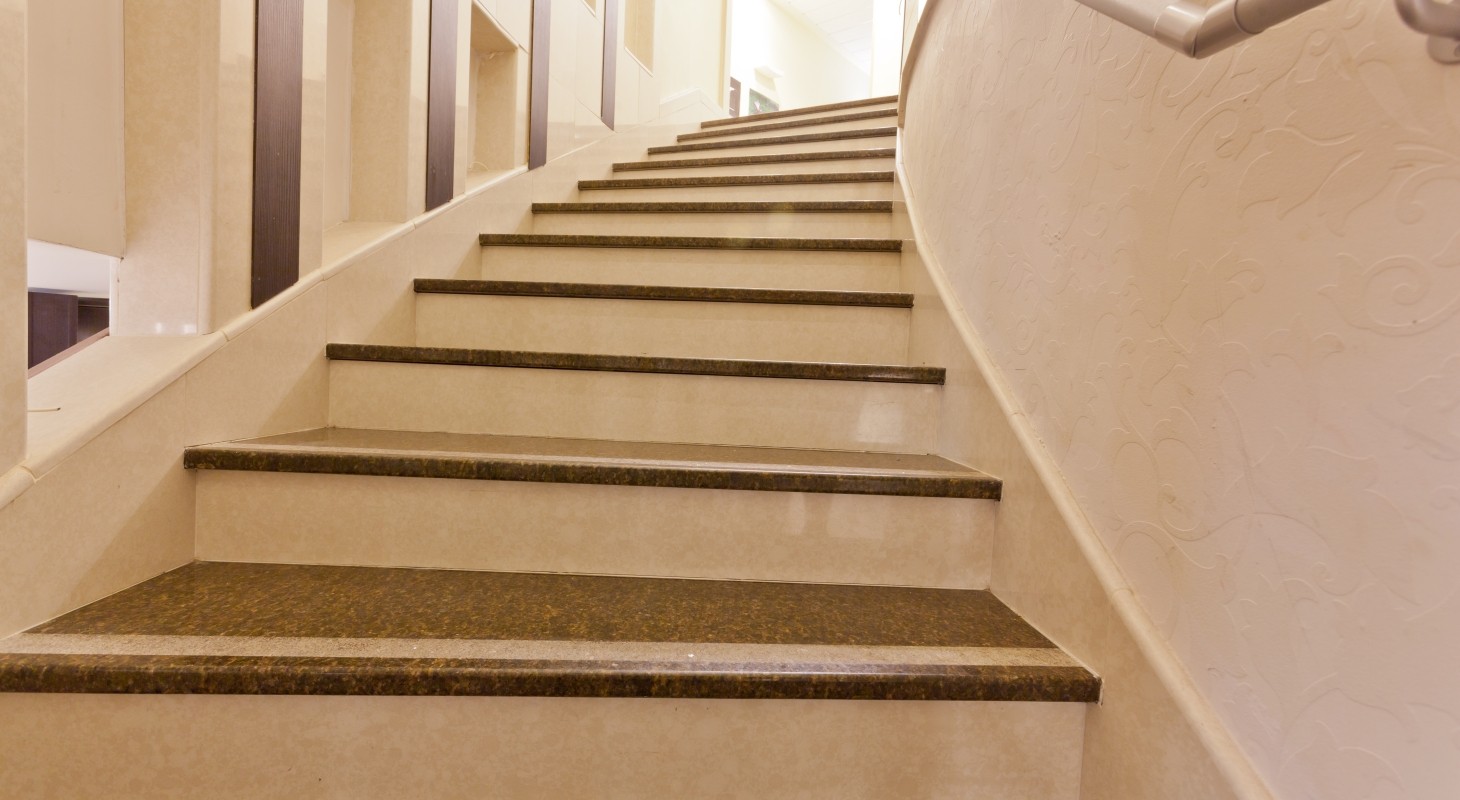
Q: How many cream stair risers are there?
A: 11